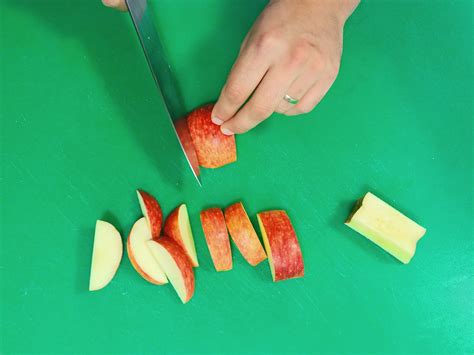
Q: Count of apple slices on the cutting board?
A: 8